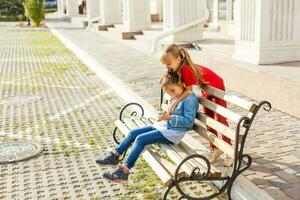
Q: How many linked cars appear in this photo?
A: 0